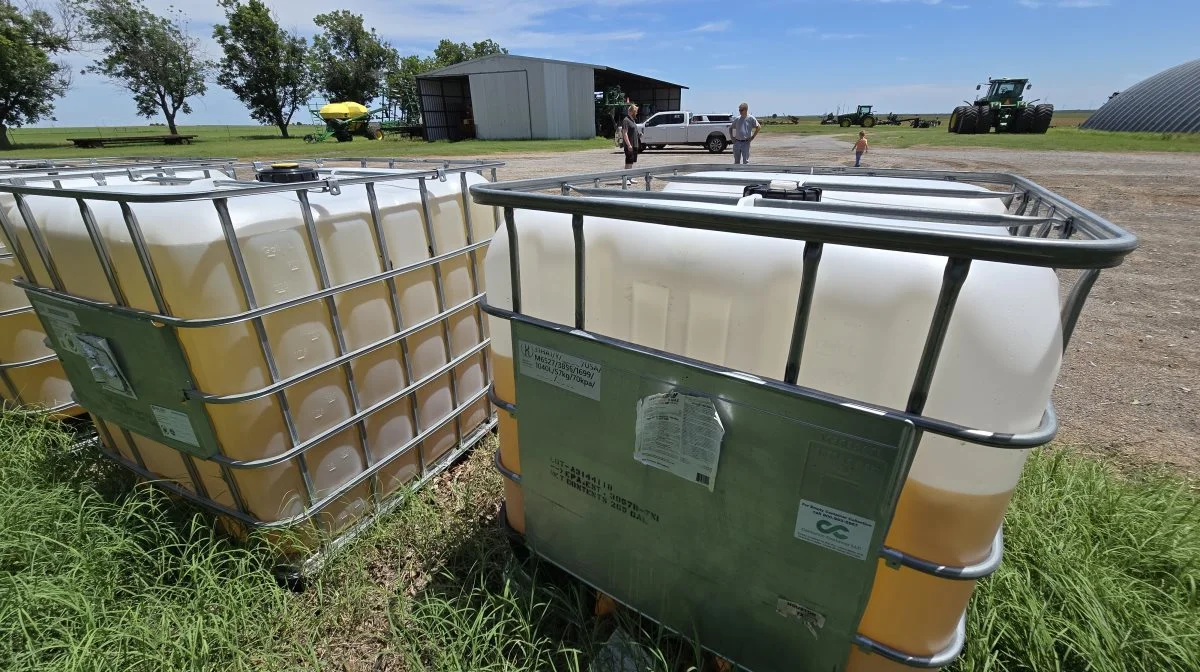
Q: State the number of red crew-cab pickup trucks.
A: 0